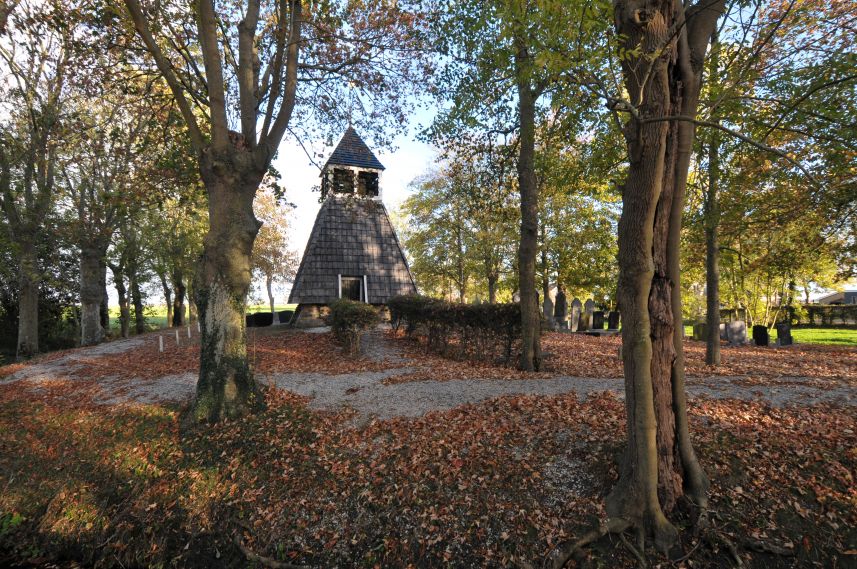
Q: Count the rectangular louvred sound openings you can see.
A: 2